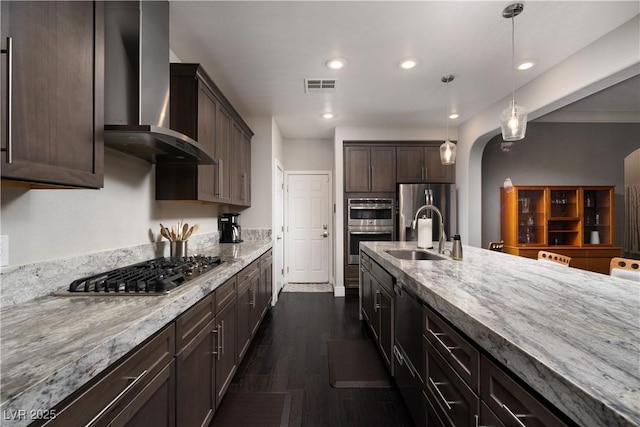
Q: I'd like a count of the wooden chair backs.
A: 3